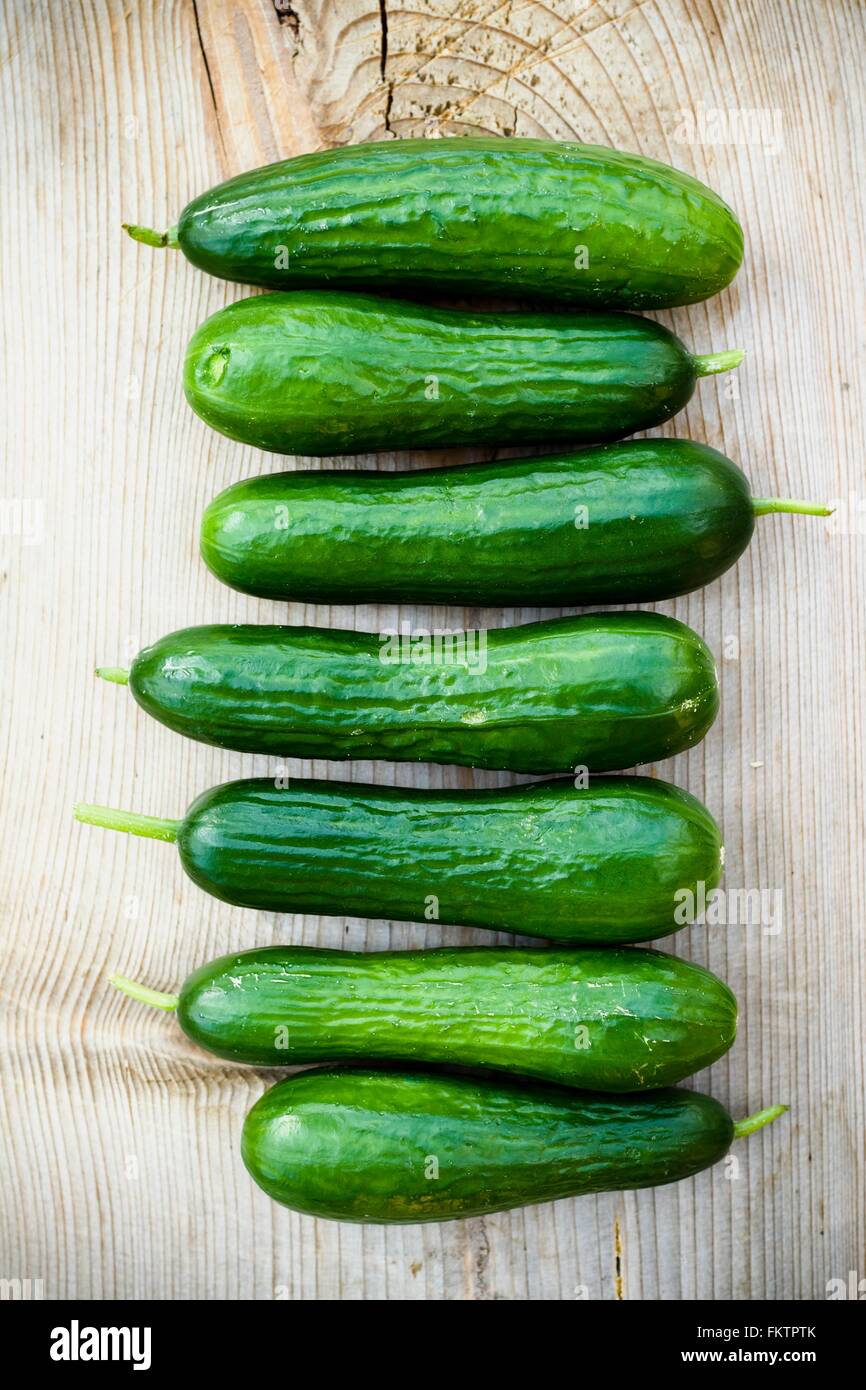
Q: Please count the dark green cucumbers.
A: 7